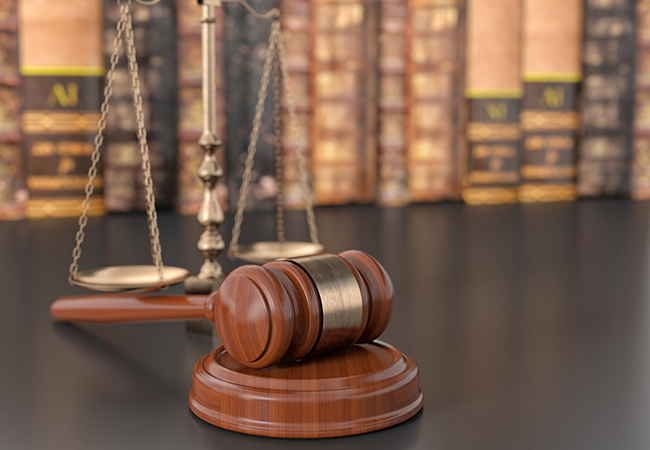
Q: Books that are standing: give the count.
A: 13